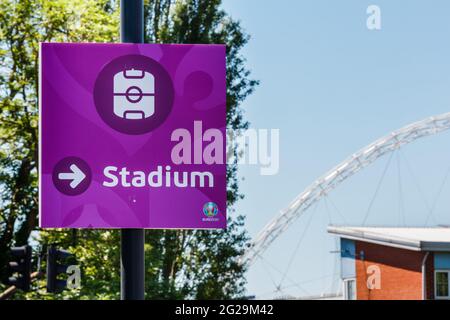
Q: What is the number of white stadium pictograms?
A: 1